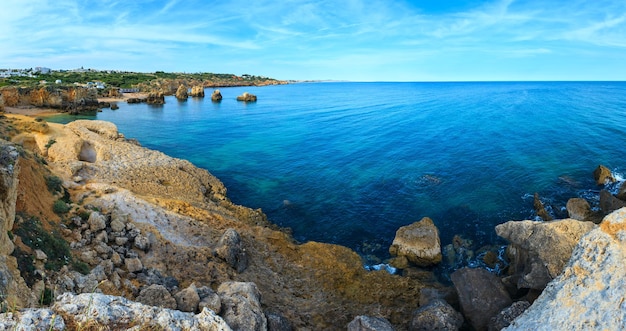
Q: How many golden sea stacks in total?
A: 5